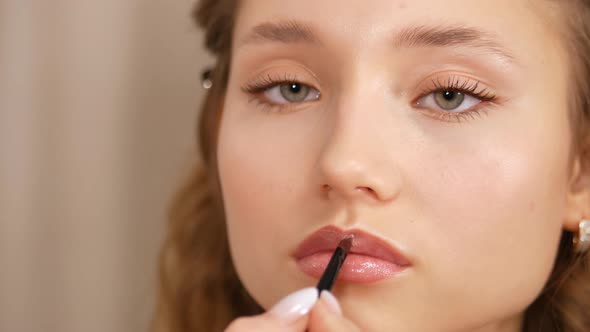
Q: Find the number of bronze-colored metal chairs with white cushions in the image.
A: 0